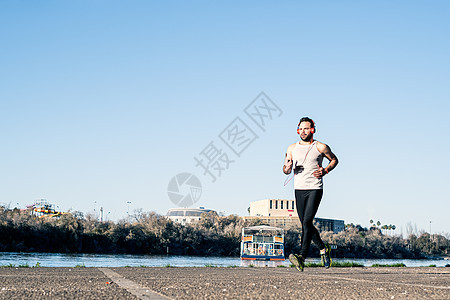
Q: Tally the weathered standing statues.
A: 0